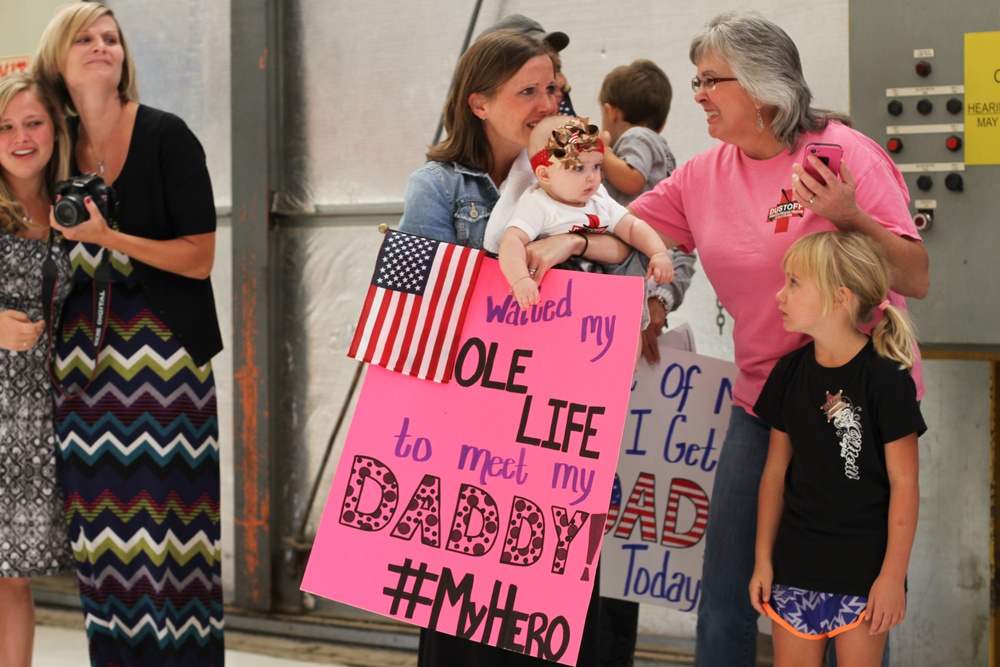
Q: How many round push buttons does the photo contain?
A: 9